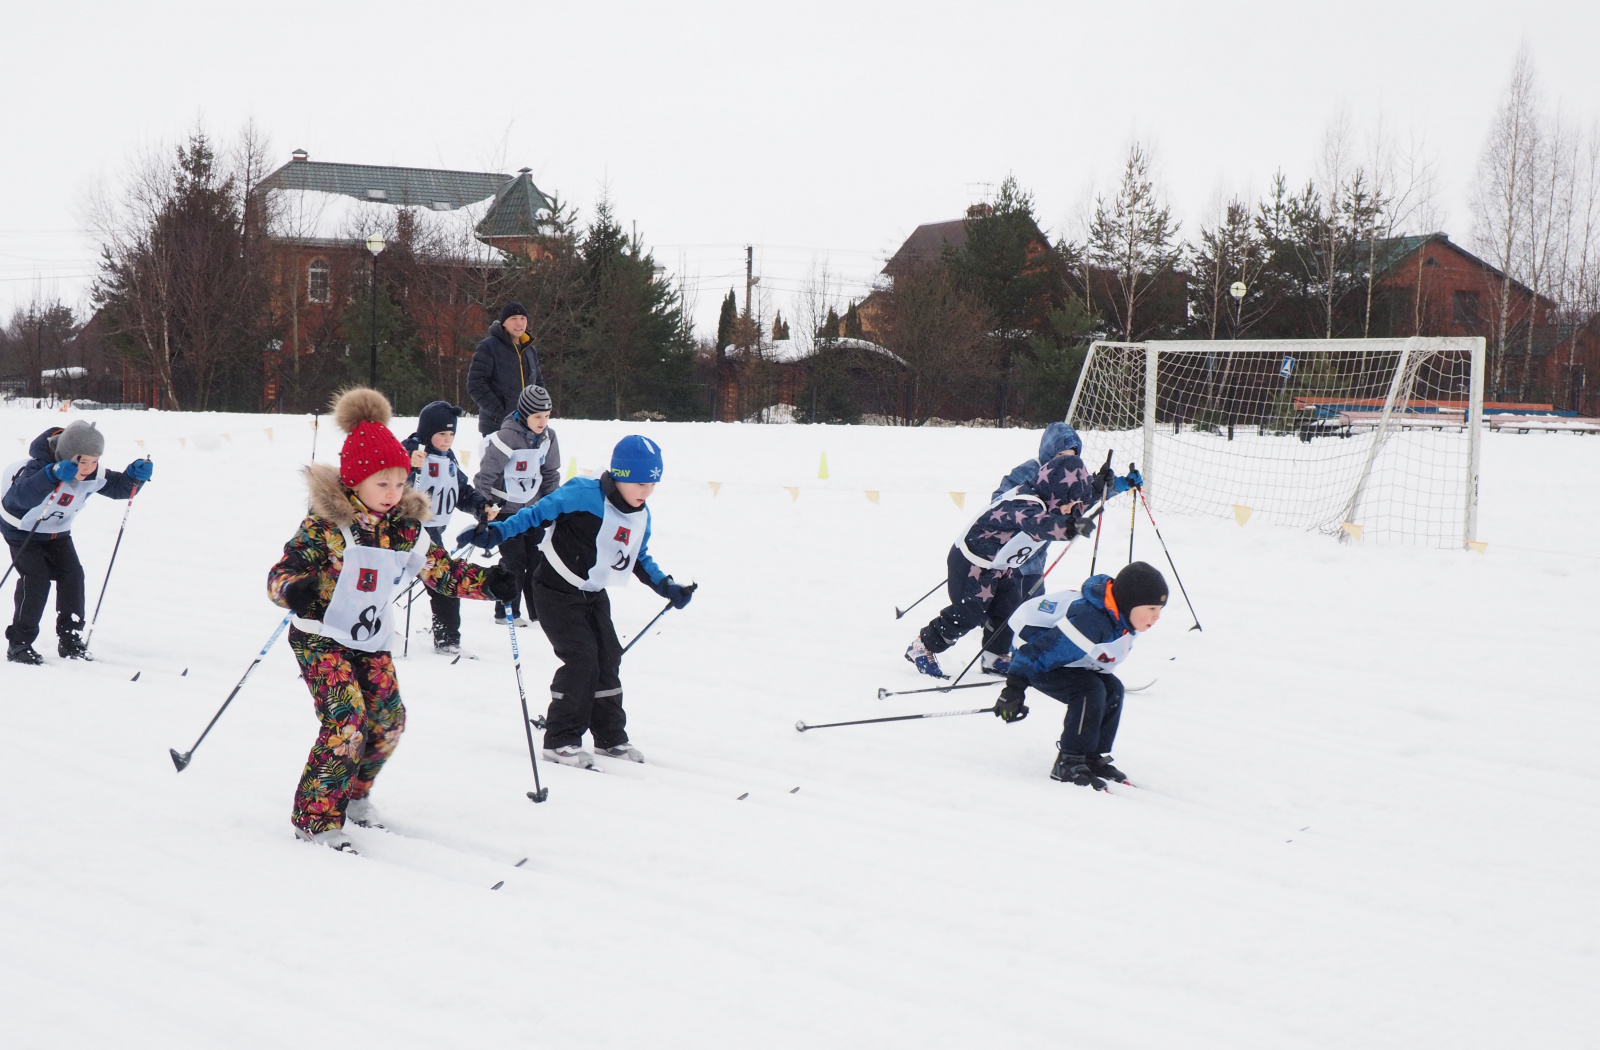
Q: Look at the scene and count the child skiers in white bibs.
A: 8